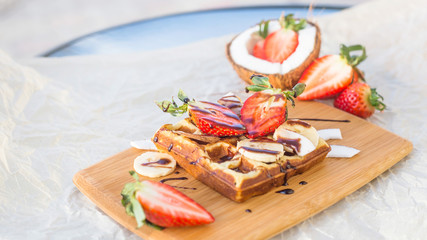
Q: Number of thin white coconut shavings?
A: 3